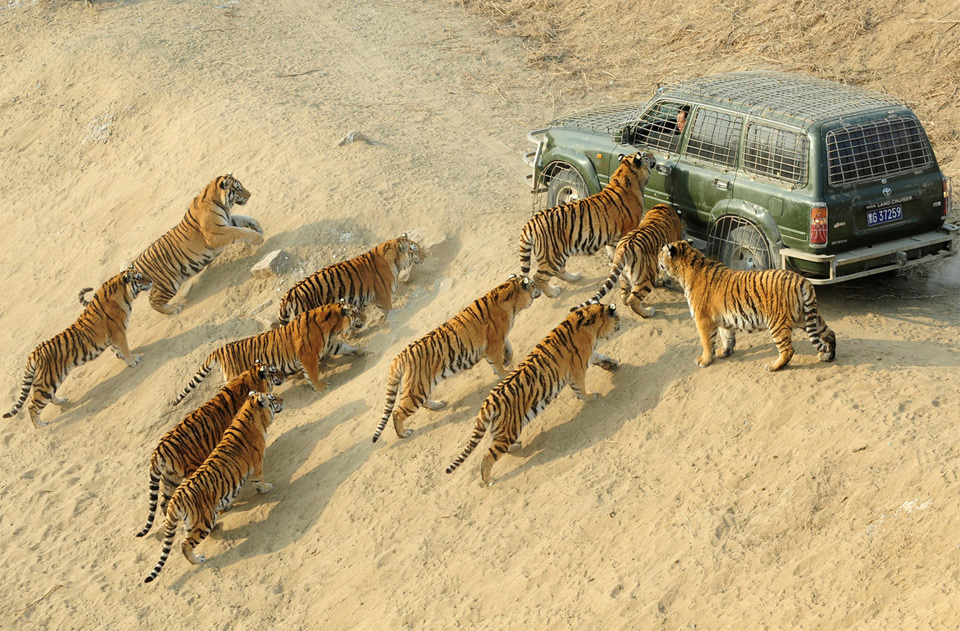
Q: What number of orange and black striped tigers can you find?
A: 11